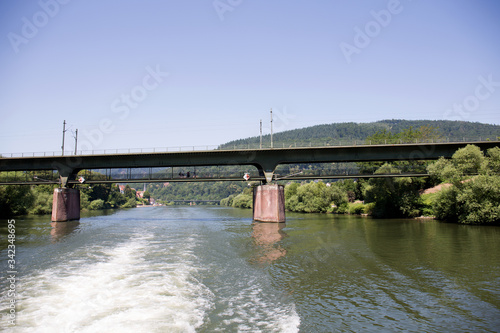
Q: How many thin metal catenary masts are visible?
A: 4